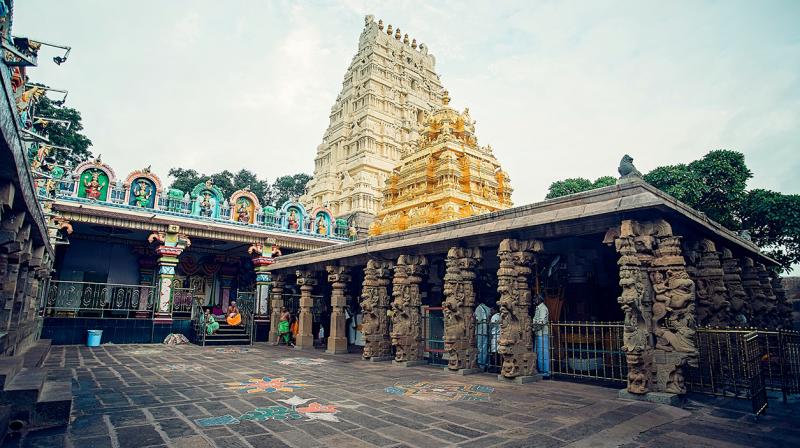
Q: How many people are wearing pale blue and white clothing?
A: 3